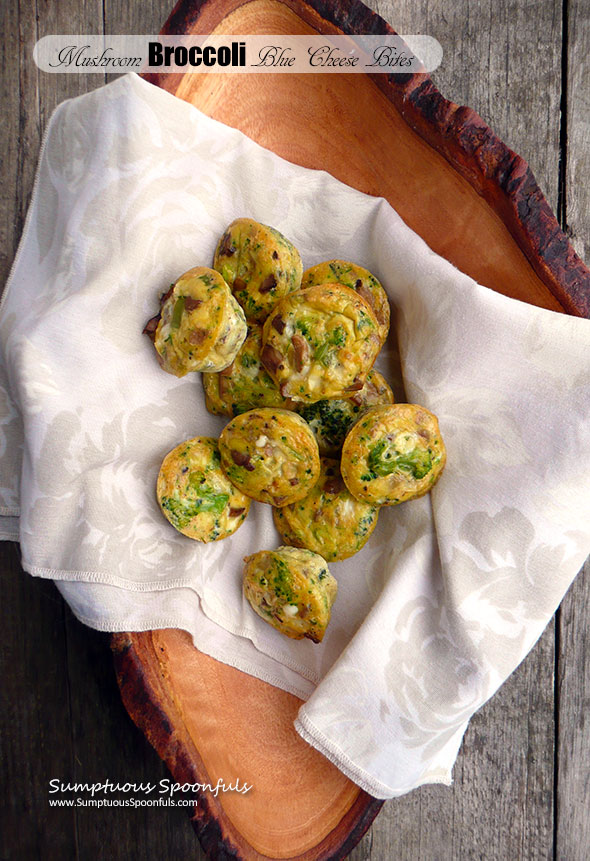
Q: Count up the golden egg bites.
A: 11